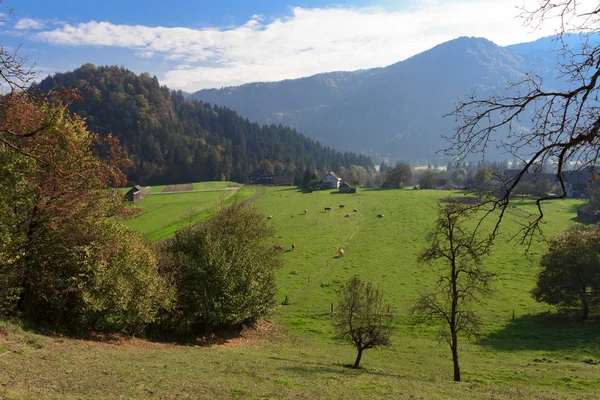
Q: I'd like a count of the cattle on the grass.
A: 10